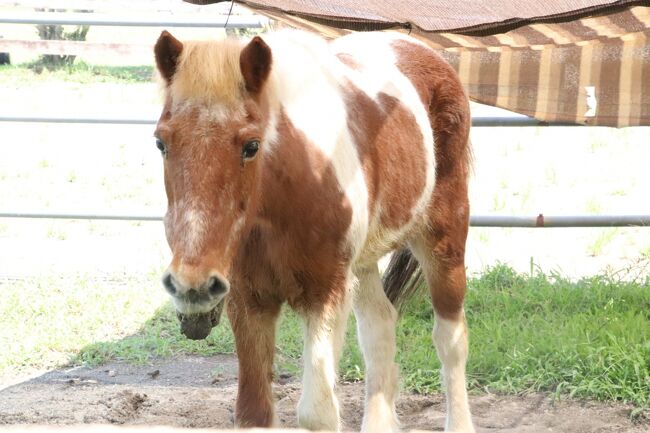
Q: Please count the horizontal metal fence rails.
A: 3